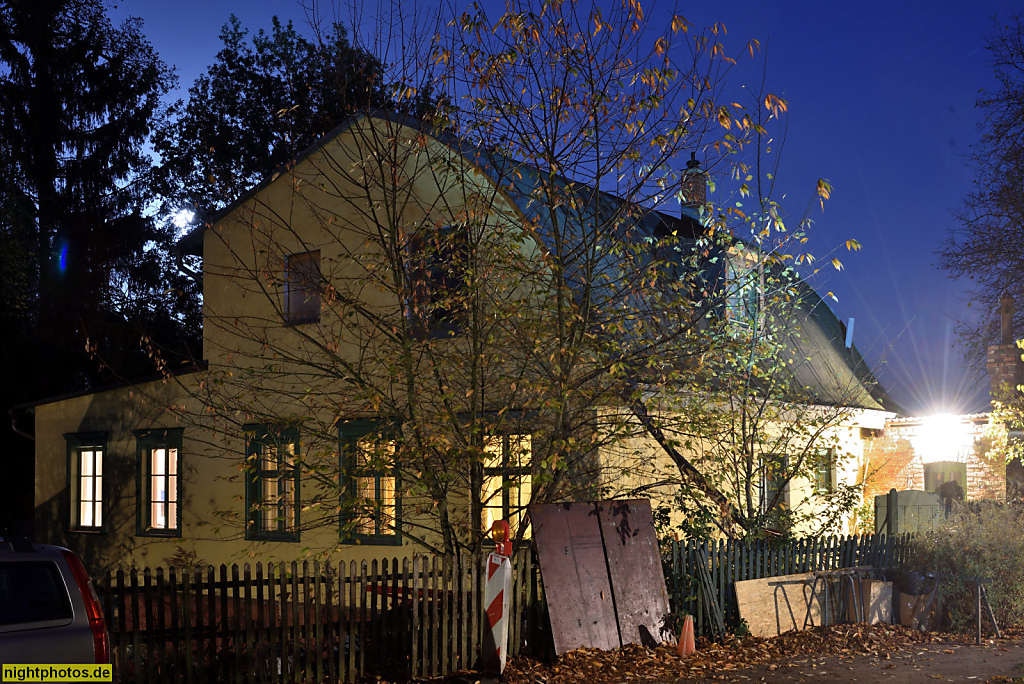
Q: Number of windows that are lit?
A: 5